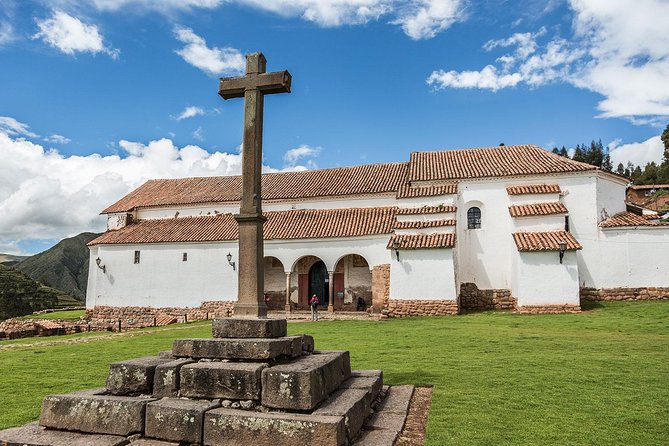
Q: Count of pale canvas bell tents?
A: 0